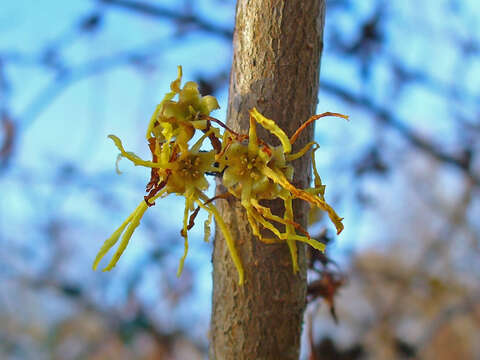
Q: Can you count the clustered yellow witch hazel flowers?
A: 3